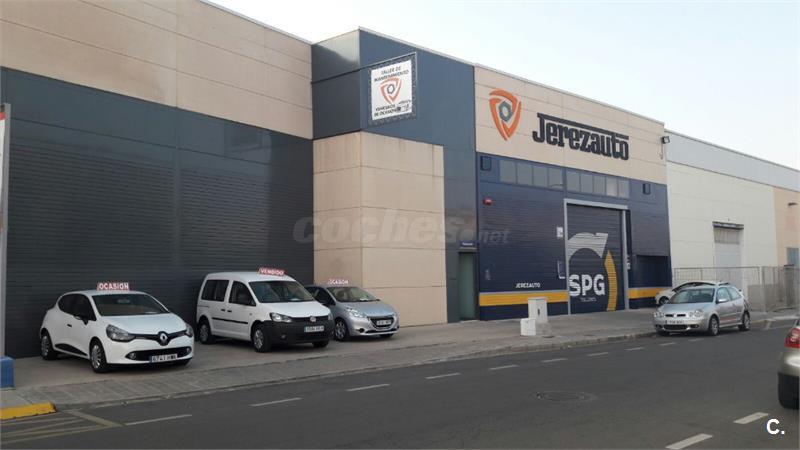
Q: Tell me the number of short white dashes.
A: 12